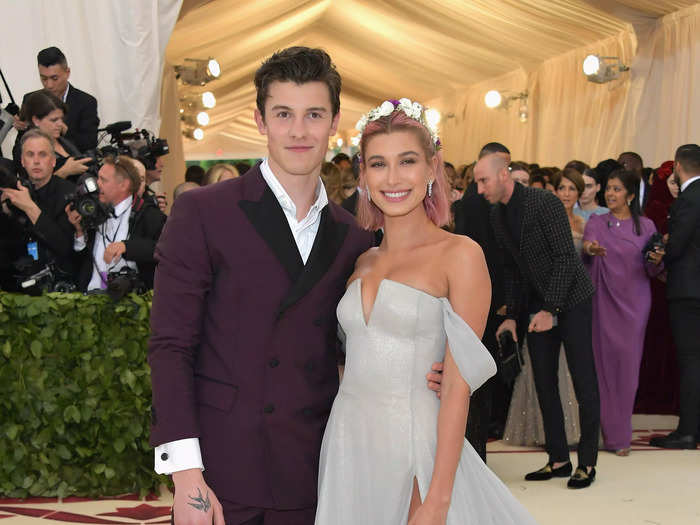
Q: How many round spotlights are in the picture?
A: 7